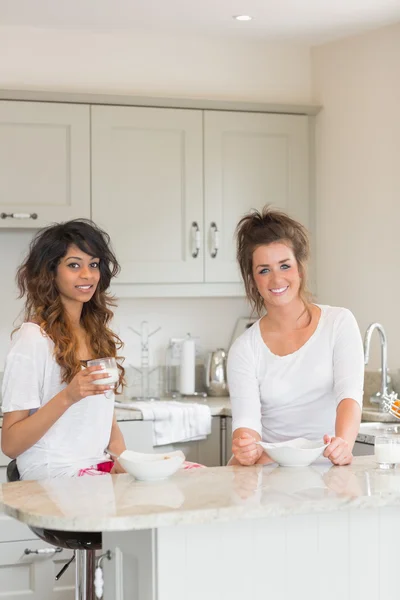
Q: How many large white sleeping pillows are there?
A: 0